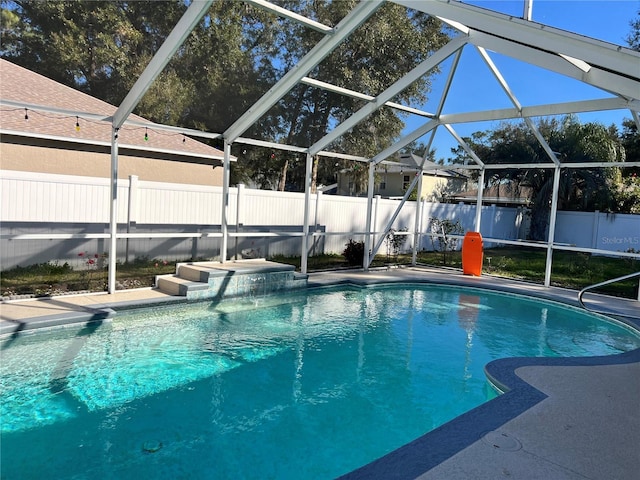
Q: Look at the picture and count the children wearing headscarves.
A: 0